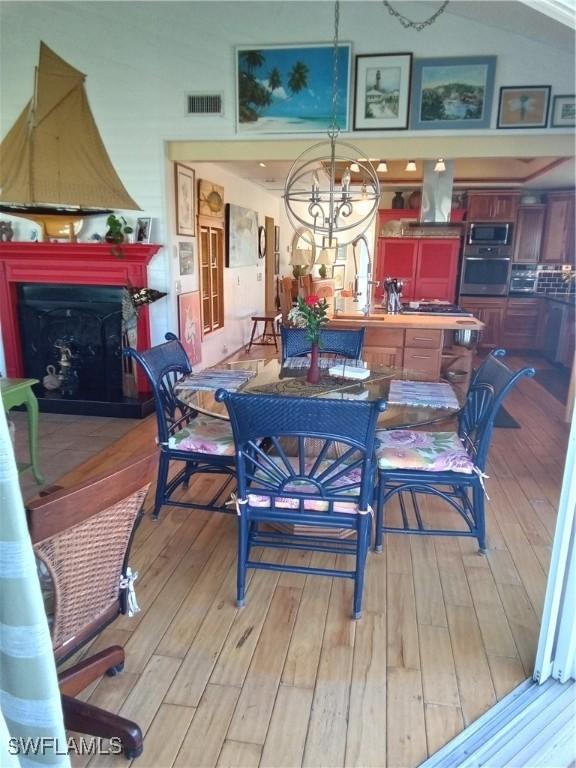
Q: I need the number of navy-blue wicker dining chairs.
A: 4